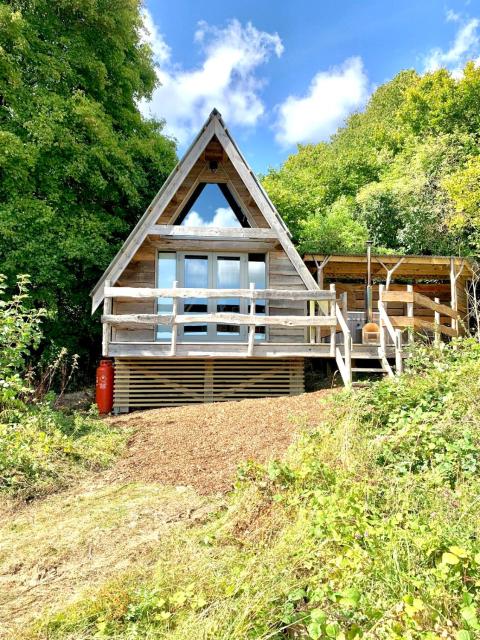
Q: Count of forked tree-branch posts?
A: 3